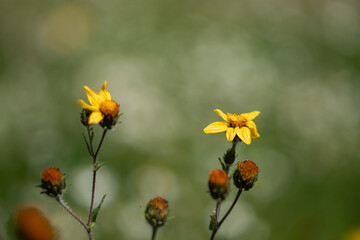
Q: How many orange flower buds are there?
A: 5